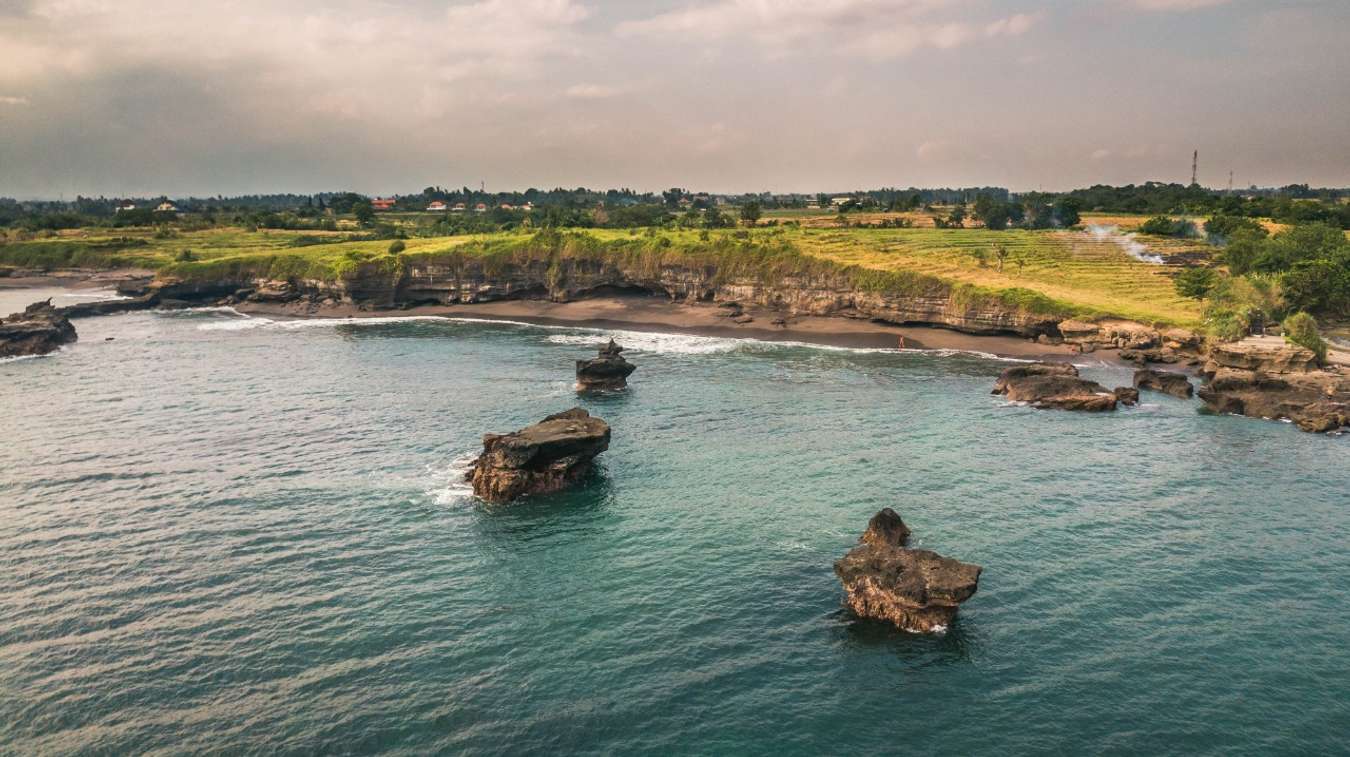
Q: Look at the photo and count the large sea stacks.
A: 3